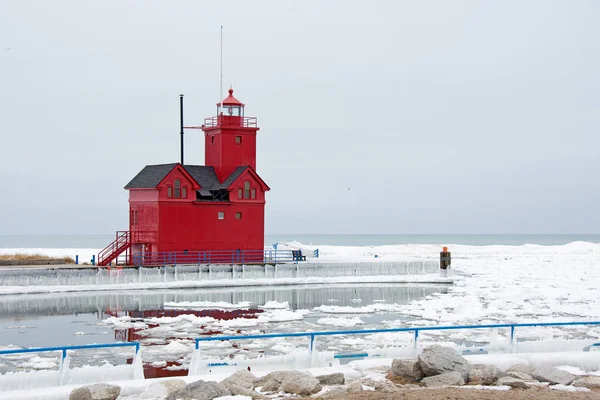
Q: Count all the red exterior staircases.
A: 1